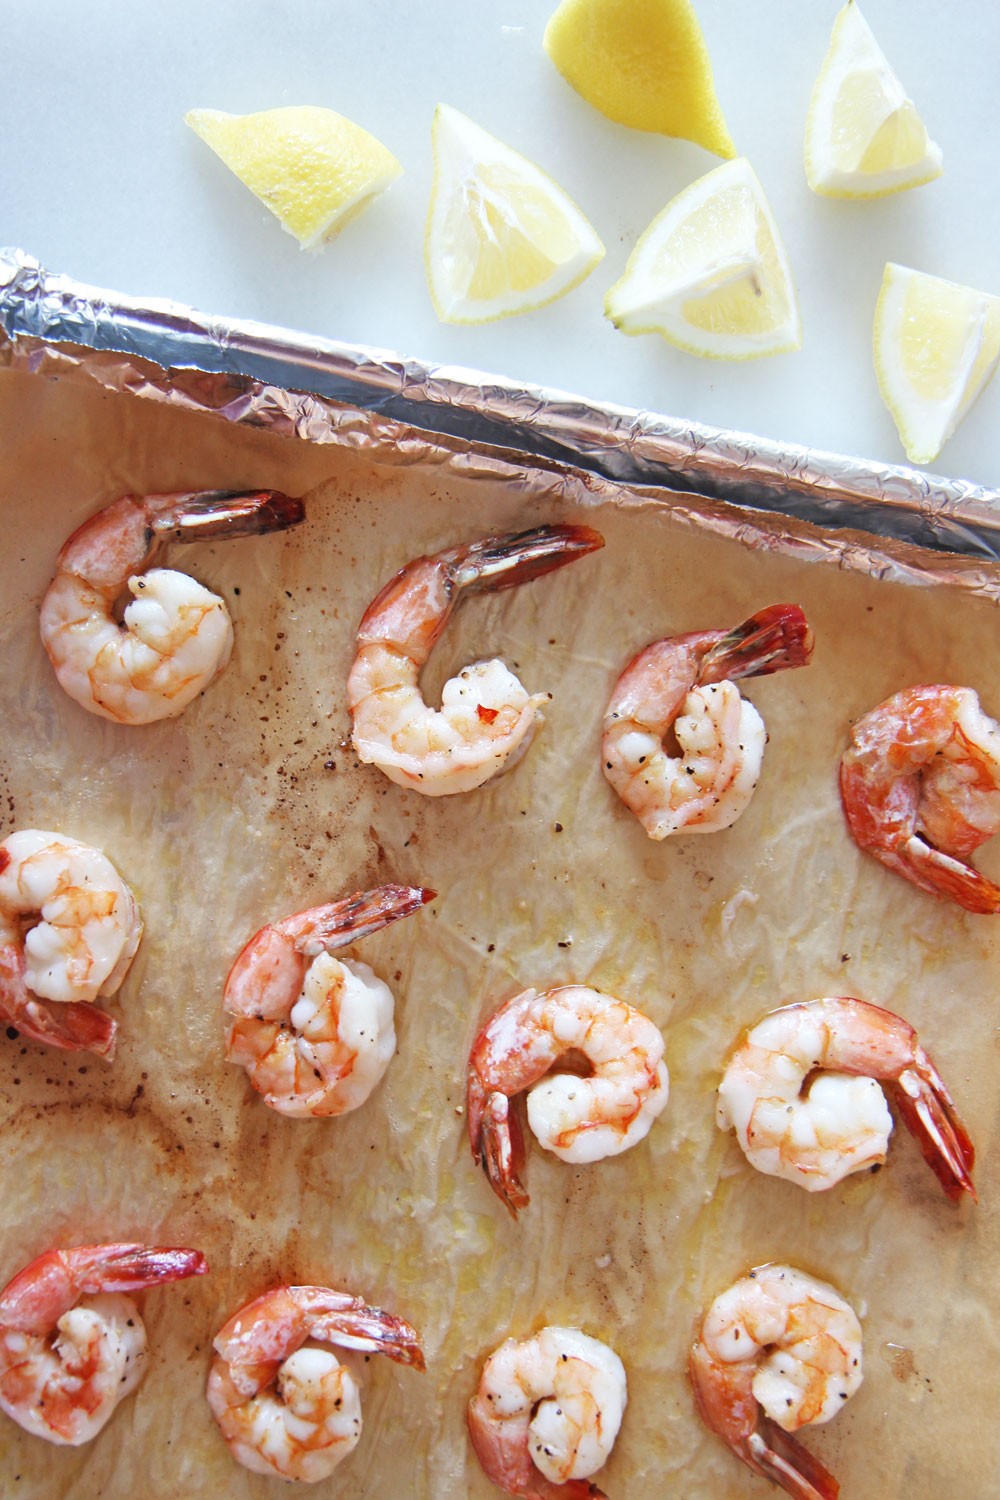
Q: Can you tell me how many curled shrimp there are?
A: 12